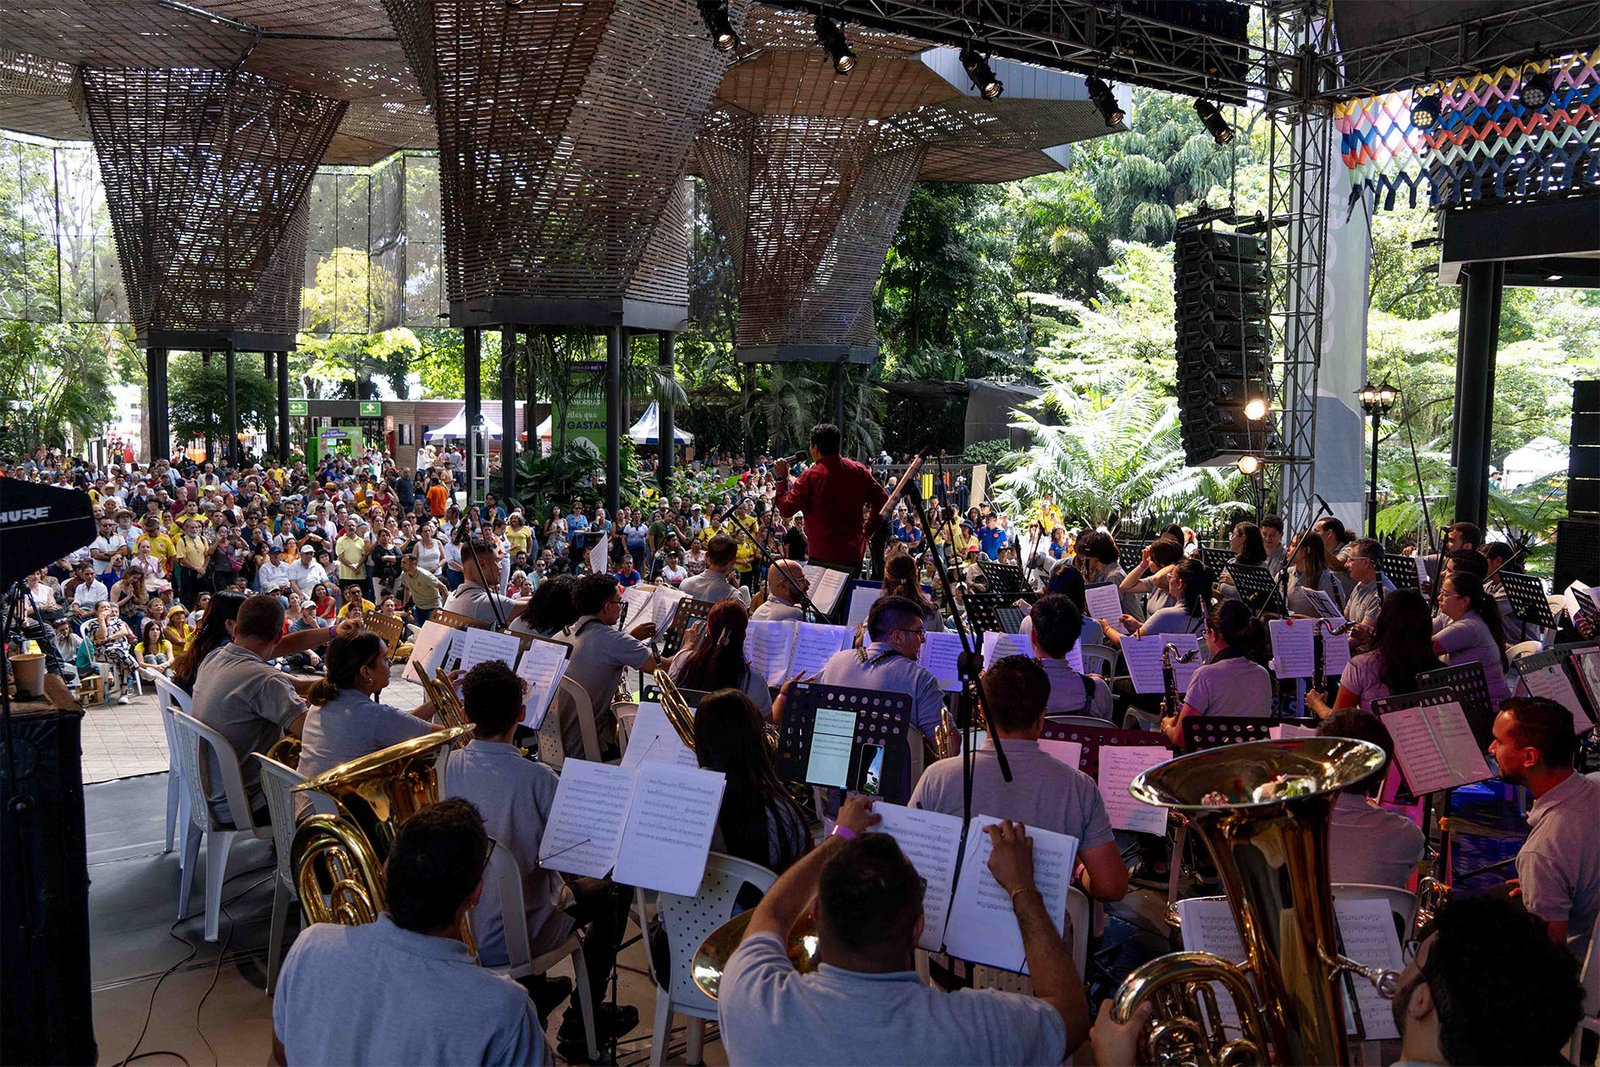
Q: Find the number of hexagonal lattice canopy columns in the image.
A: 3